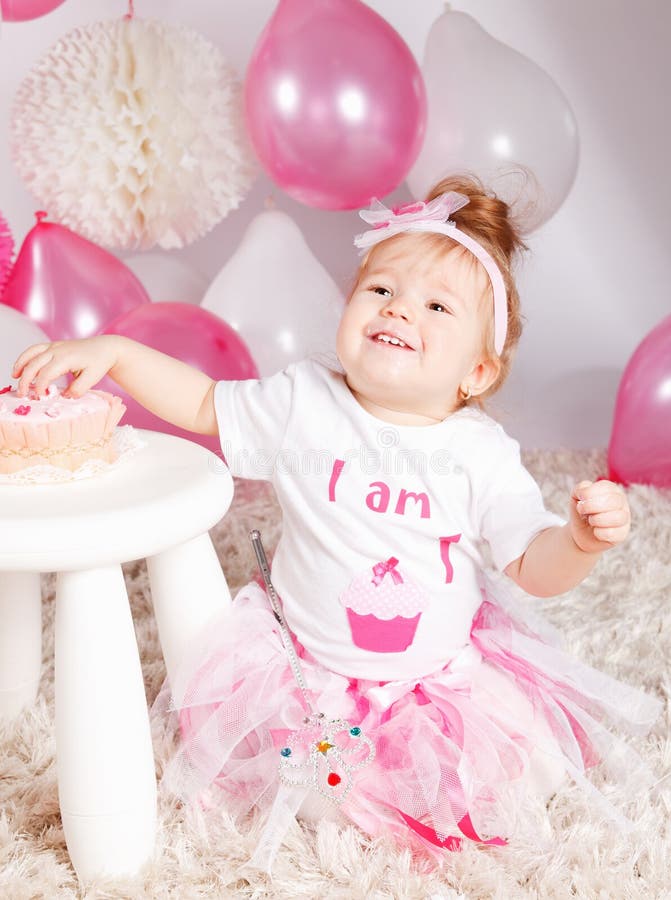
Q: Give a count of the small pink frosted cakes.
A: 1